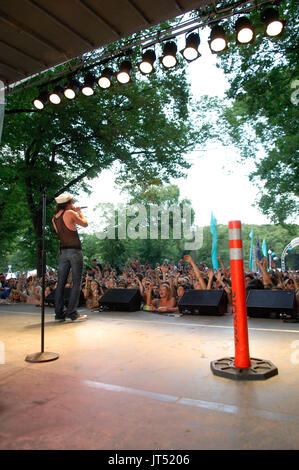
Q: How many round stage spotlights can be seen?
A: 12